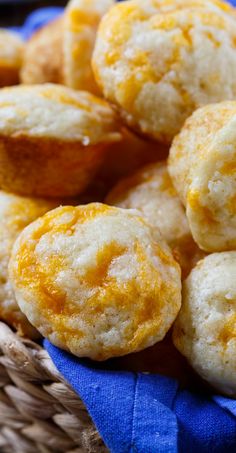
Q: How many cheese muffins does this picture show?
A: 9